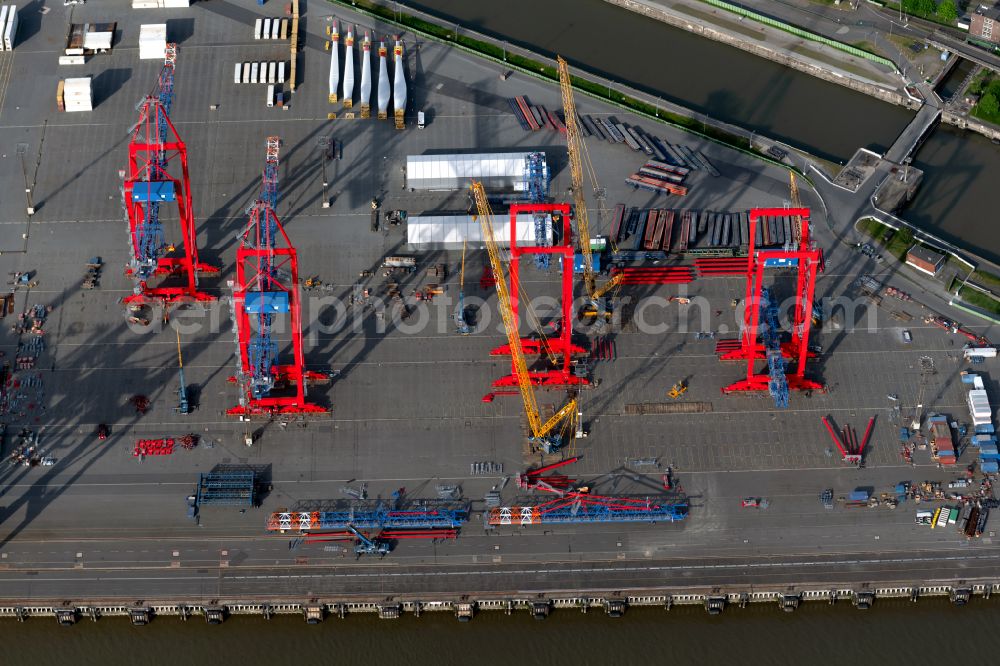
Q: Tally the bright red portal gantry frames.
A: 4